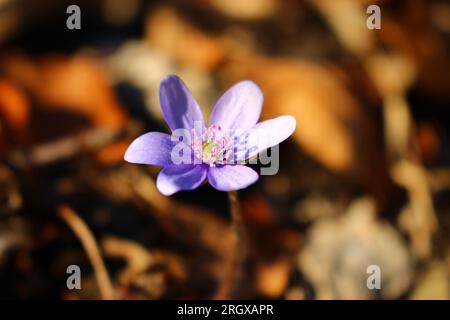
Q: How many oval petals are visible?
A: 6